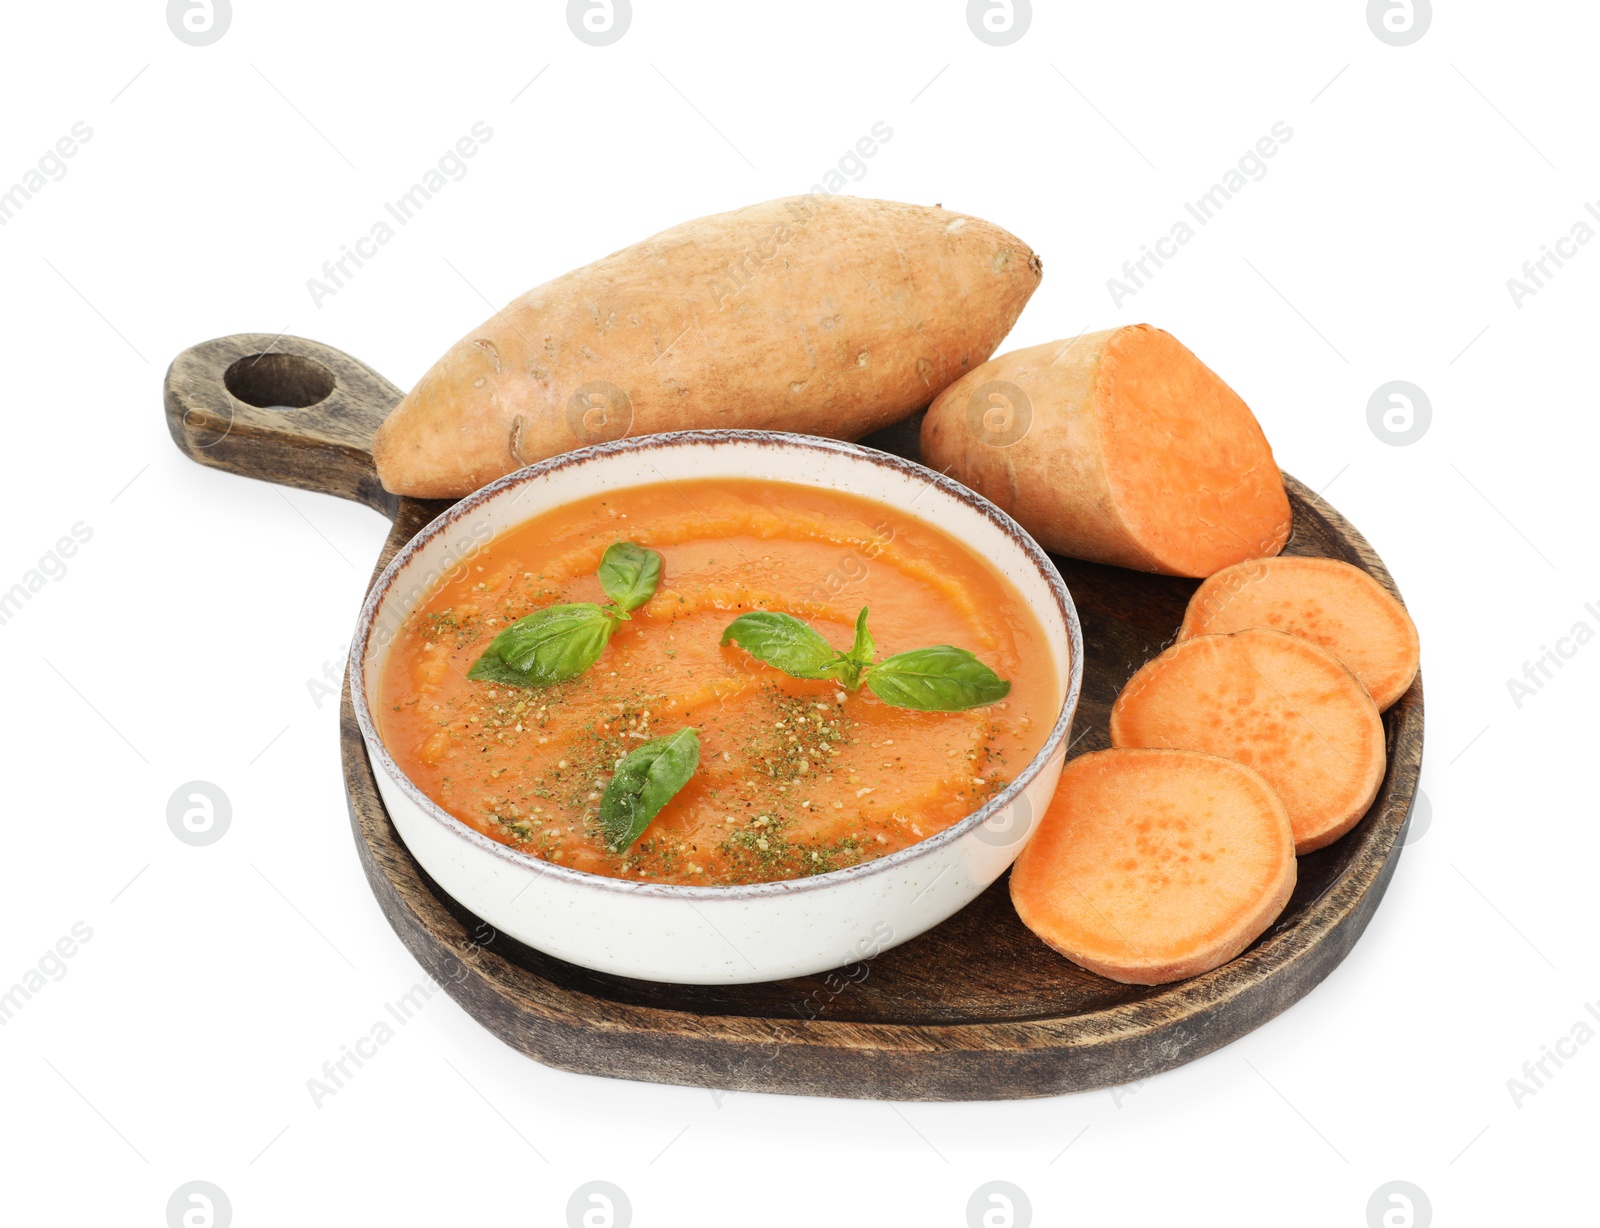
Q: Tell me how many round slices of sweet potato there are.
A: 3